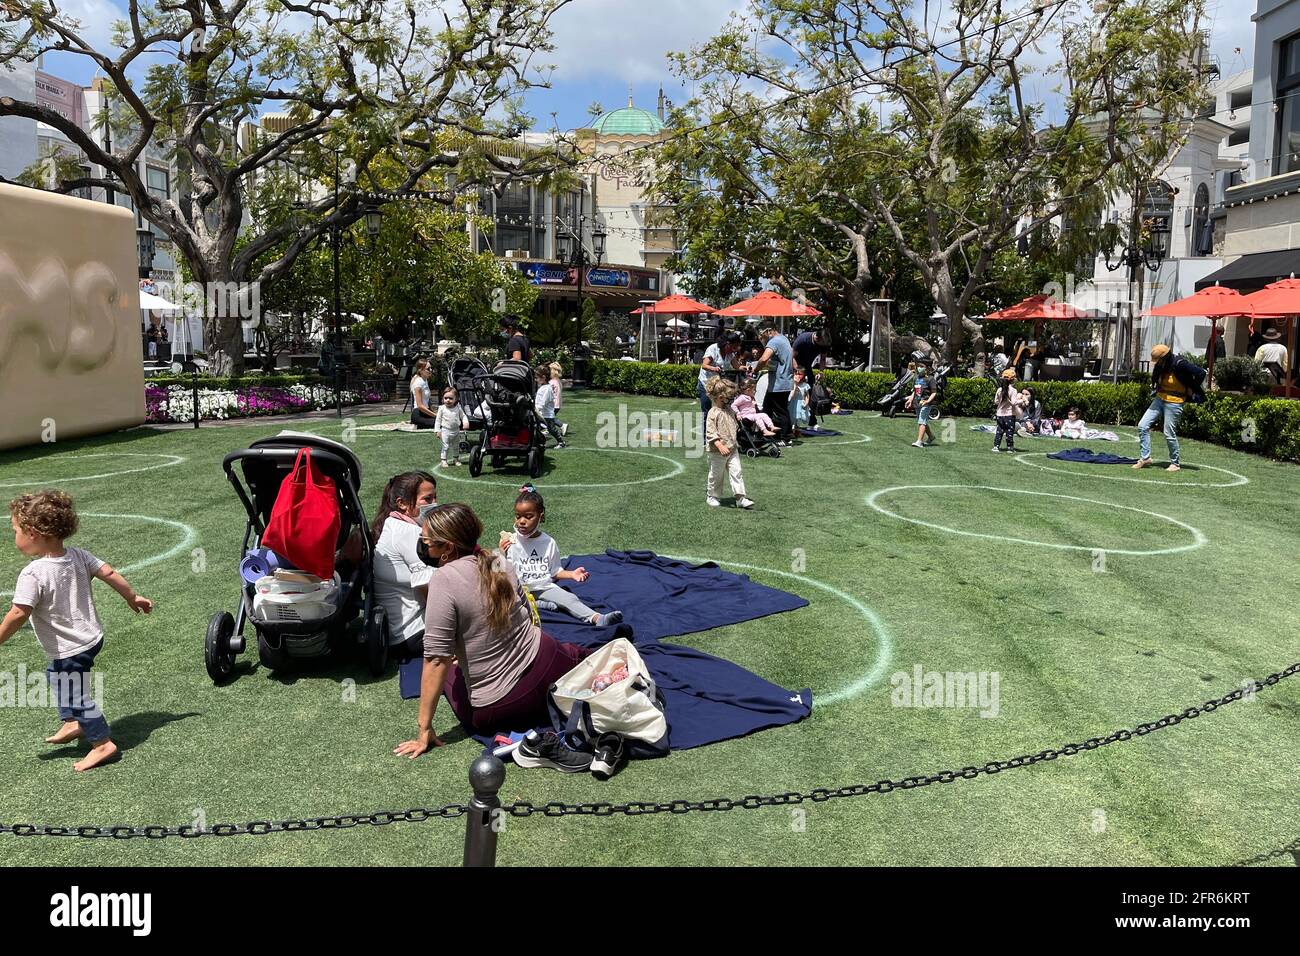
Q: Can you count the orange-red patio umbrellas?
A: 5